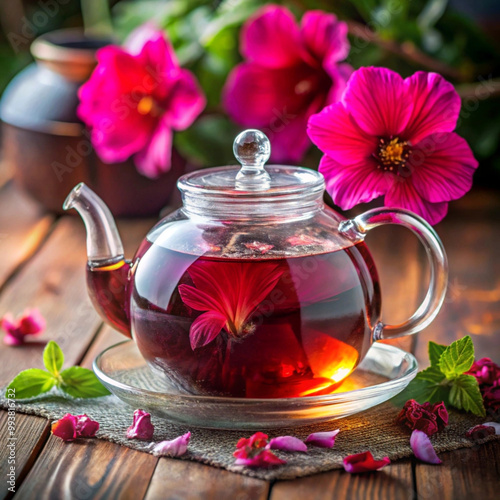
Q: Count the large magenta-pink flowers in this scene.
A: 3